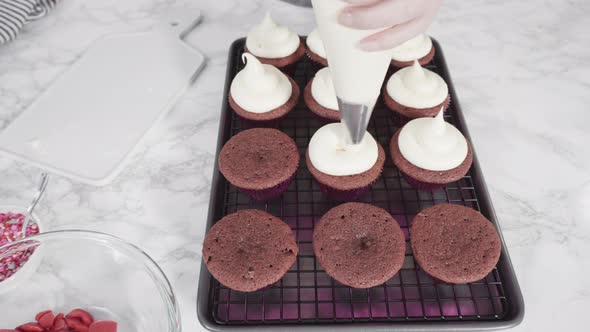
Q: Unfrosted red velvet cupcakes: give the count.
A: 4